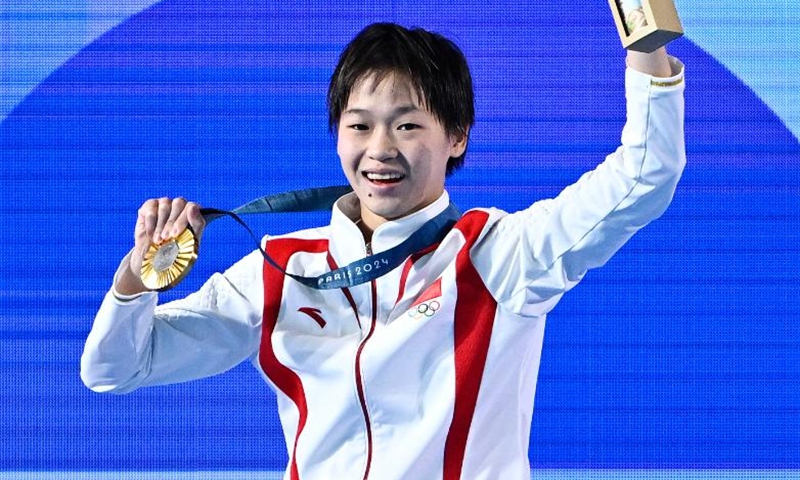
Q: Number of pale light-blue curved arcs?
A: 2